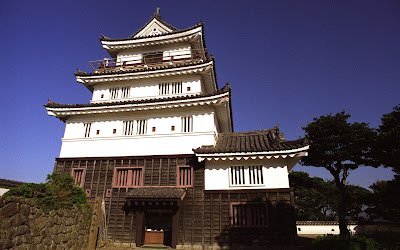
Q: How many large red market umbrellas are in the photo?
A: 0